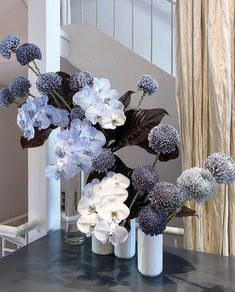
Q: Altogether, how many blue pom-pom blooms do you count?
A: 15